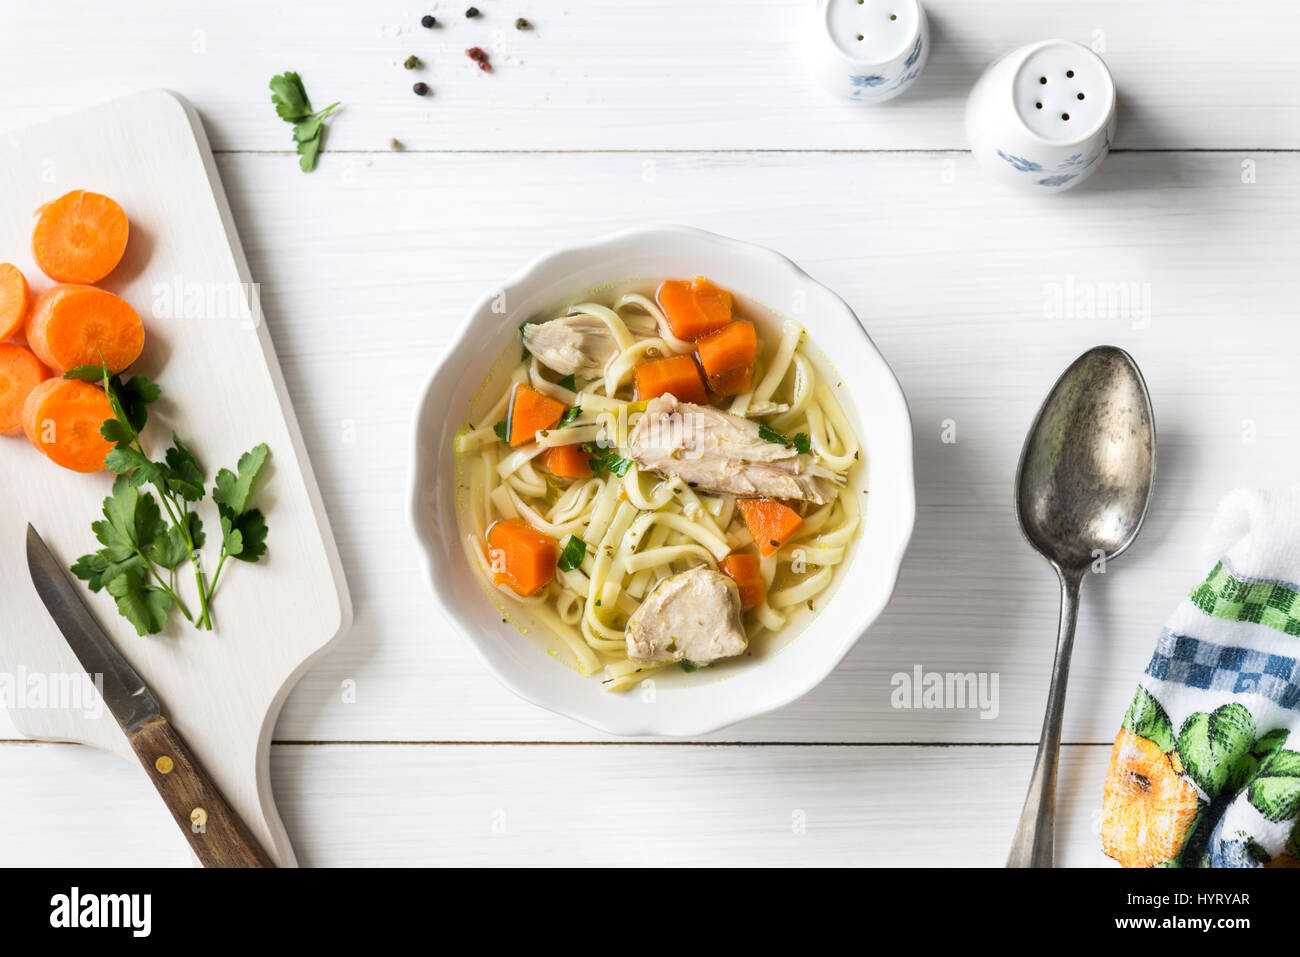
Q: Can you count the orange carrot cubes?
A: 8